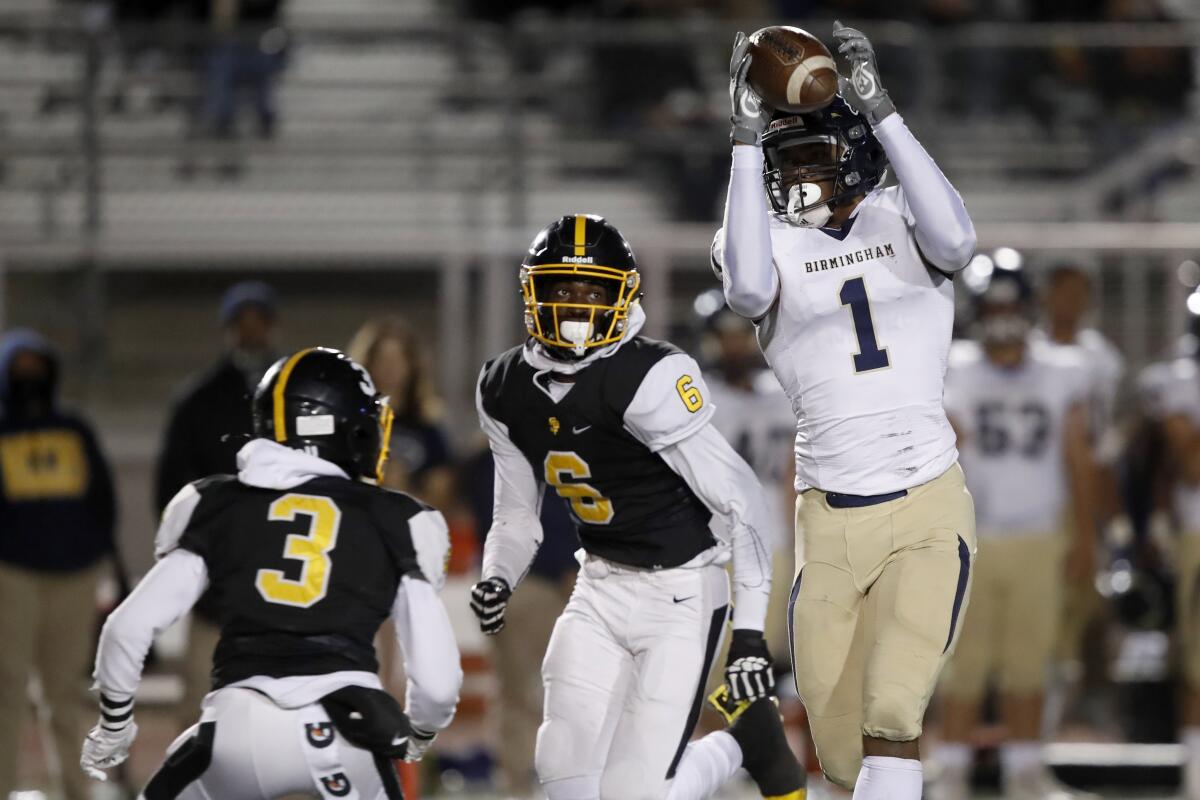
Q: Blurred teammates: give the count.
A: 4